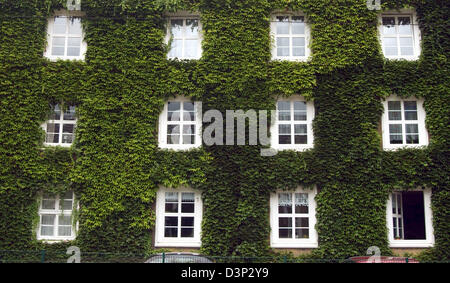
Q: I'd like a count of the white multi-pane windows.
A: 12